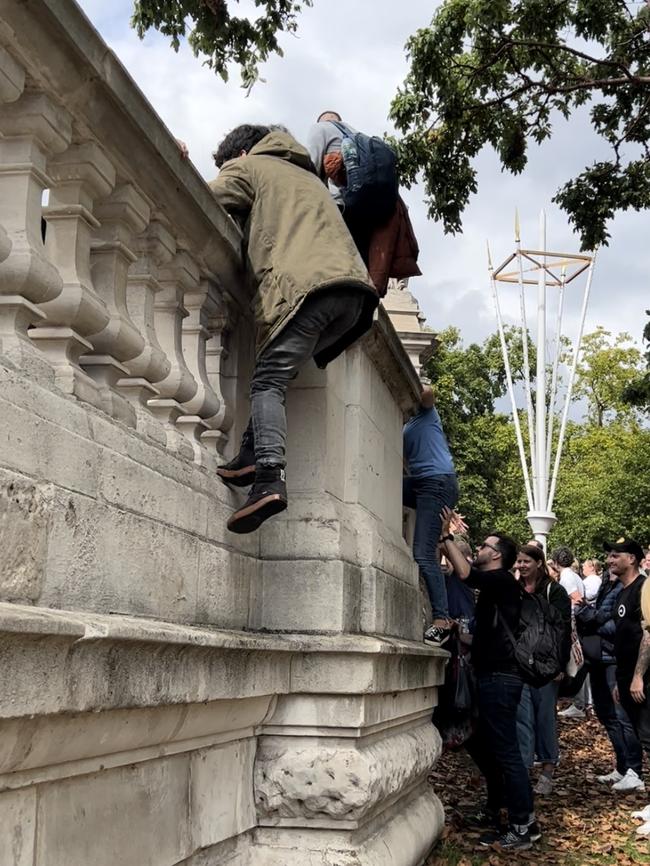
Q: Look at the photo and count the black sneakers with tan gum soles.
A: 2